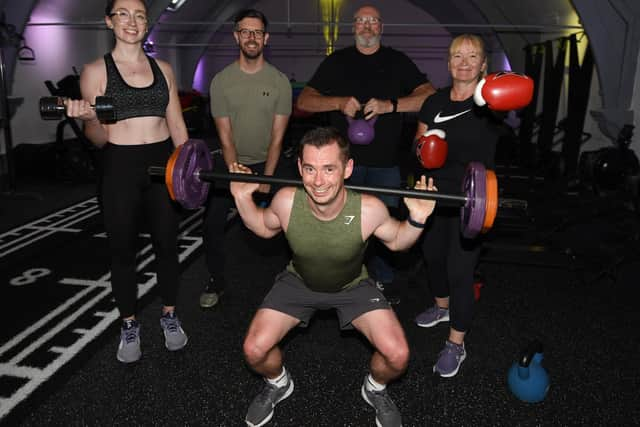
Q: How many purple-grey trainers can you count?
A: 4